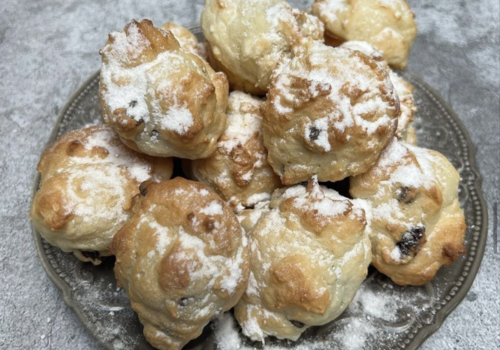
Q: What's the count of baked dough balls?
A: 11